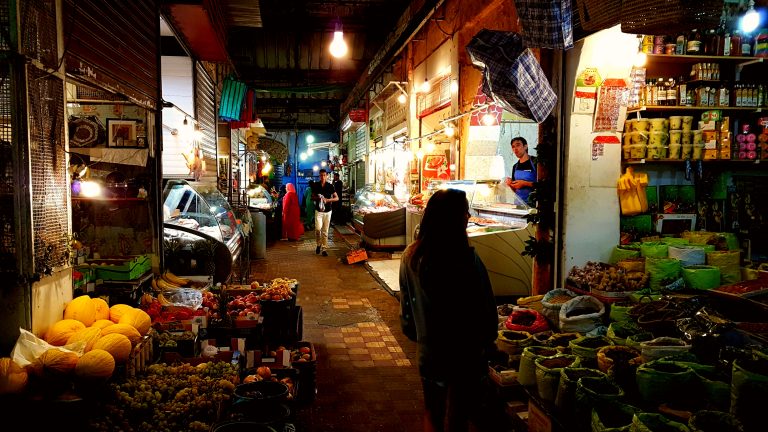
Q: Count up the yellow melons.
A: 12